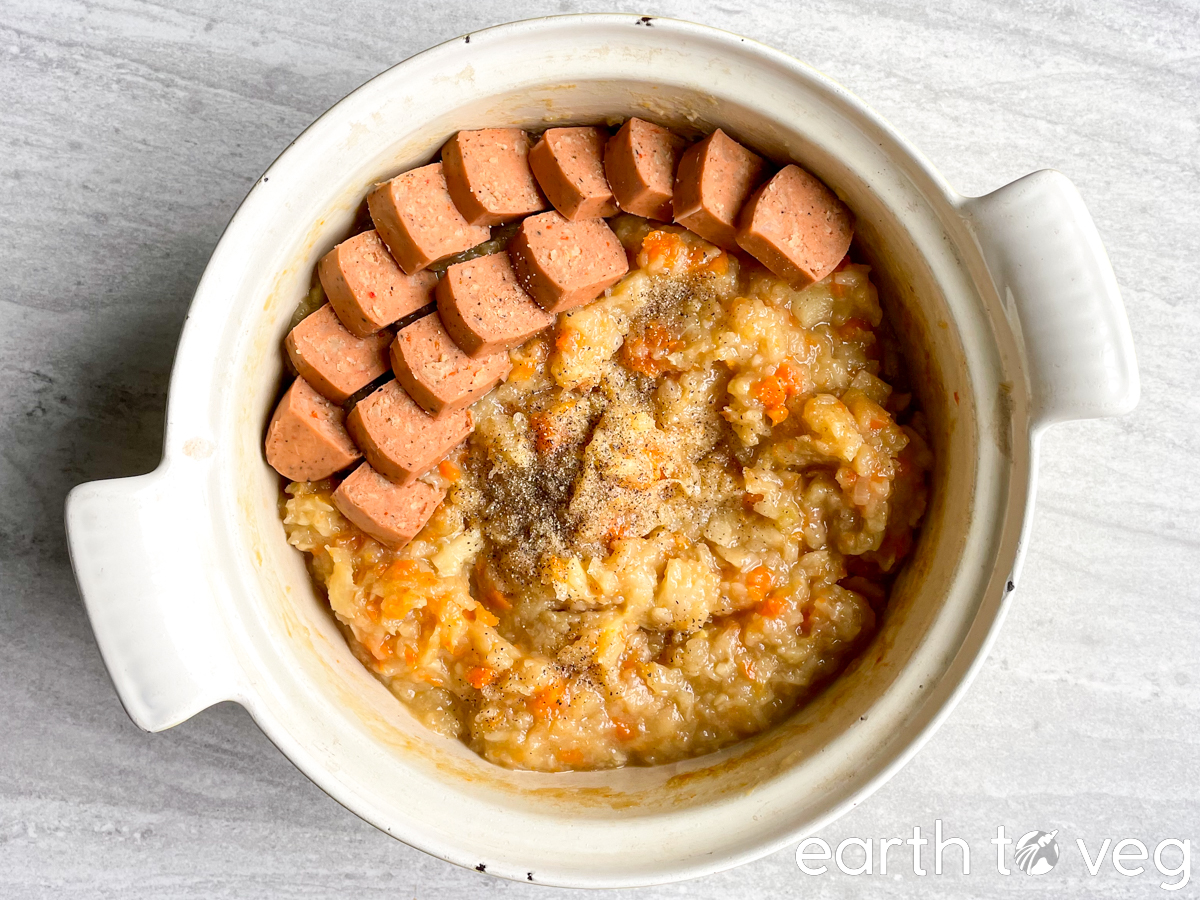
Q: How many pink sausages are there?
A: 14